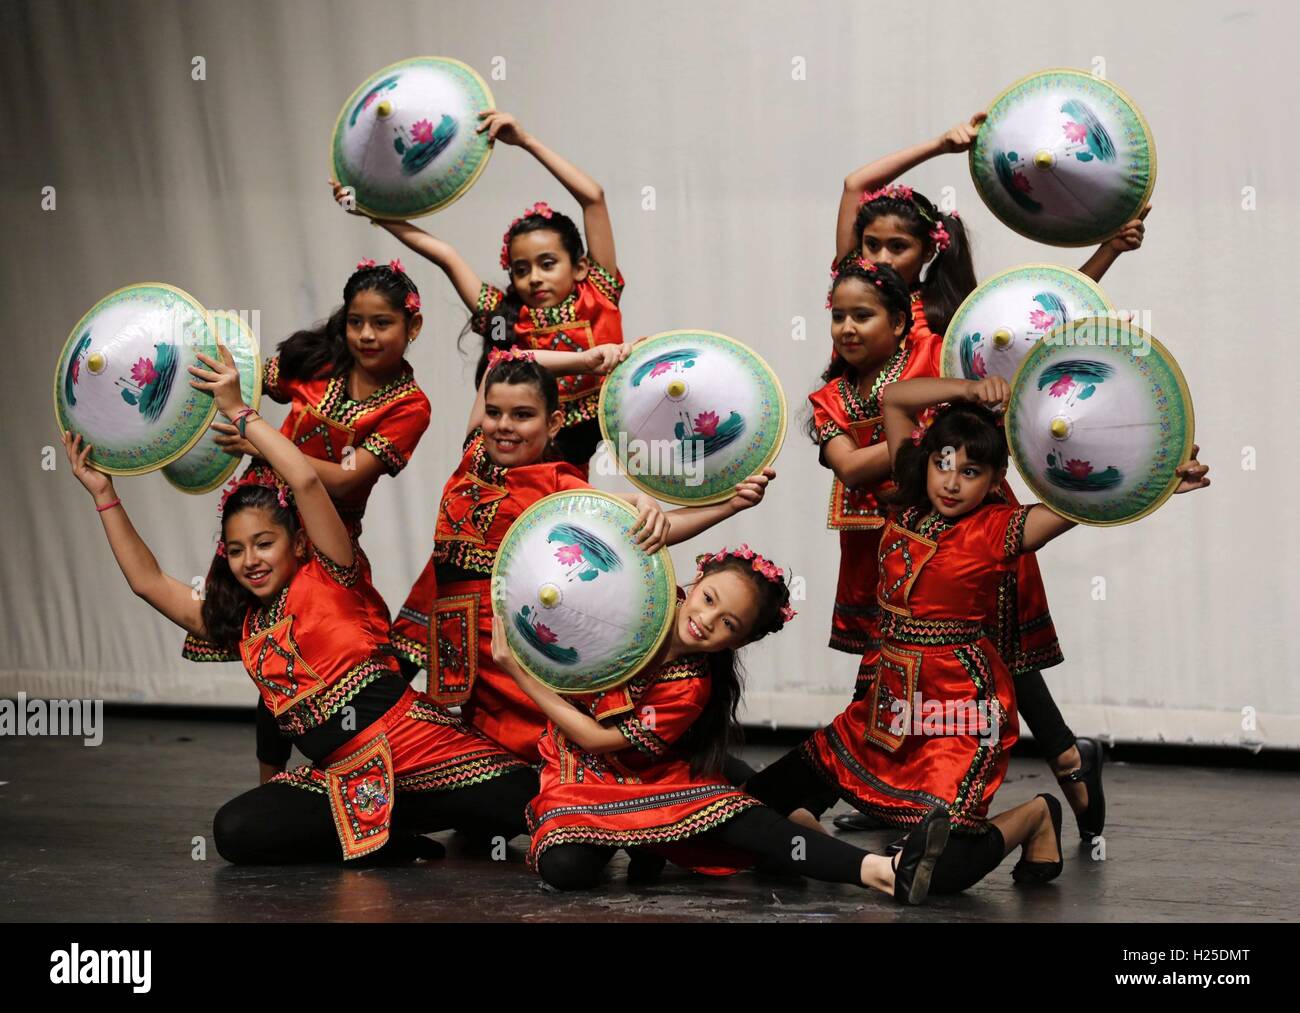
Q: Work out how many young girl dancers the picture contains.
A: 8